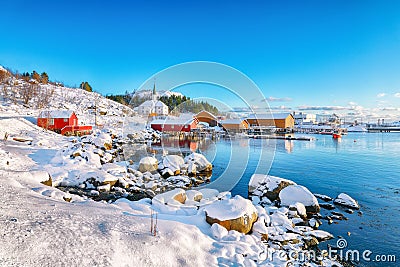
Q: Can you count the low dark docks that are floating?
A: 1